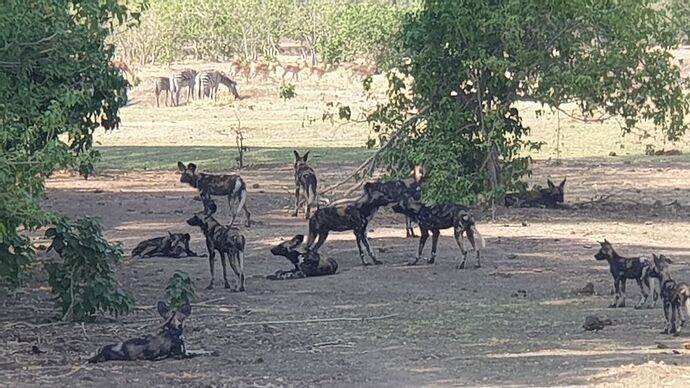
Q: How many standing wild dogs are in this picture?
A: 8